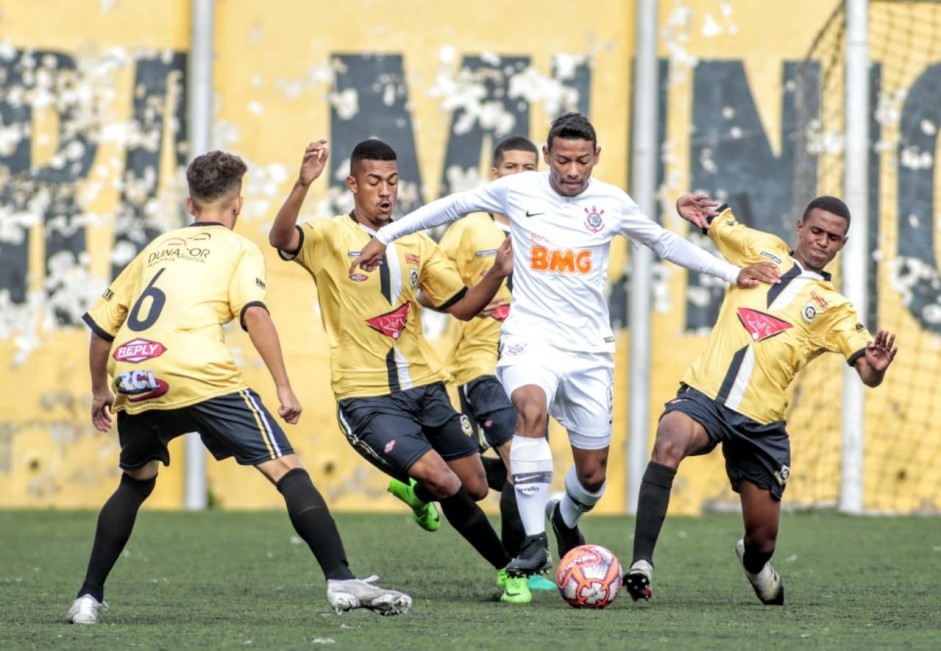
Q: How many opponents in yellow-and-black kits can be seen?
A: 4